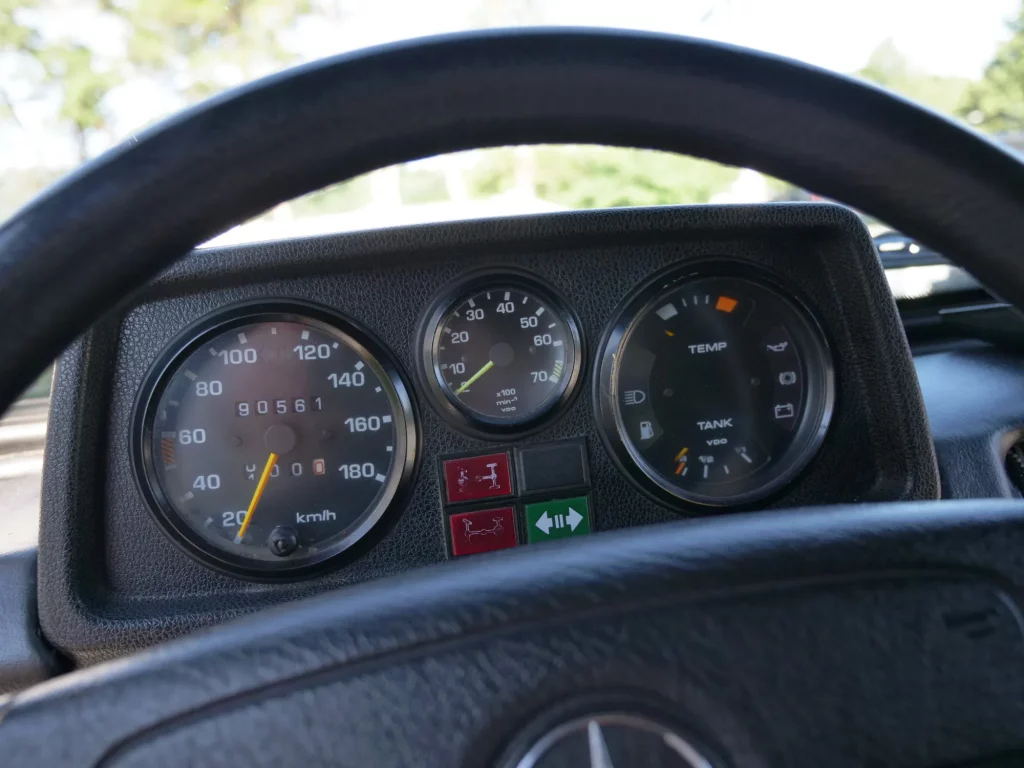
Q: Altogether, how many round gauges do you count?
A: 3